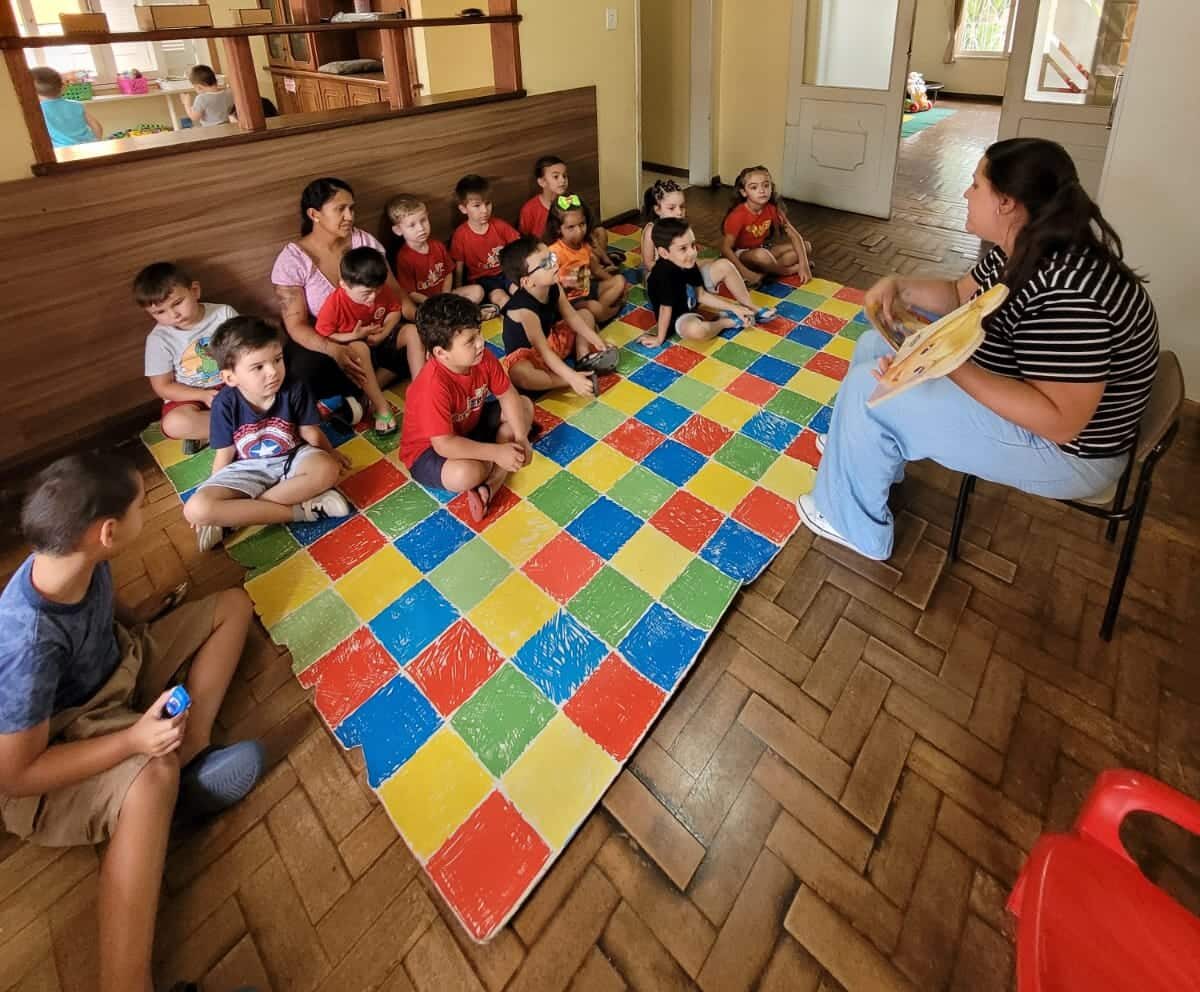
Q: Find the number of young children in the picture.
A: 15